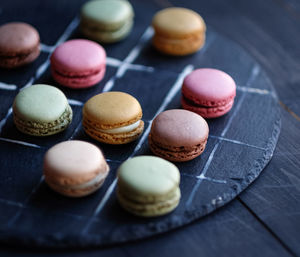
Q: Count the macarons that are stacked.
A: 0